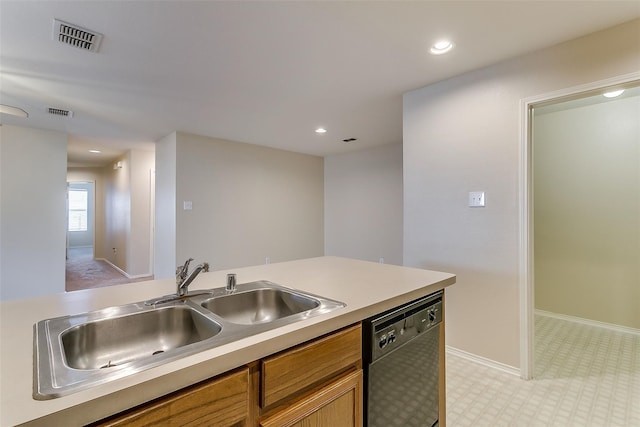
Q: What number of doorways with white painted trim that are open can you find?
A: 2